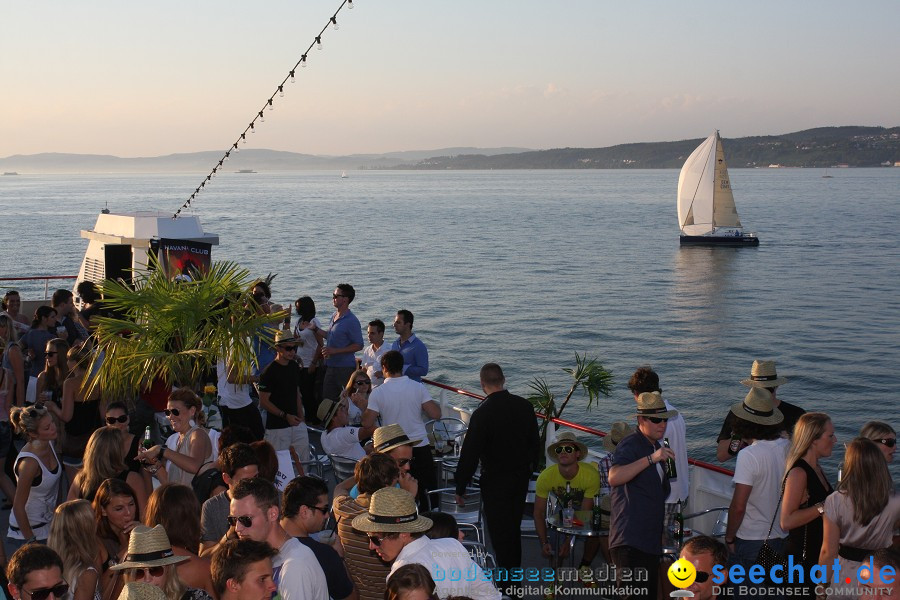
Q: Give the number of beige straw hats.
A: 11